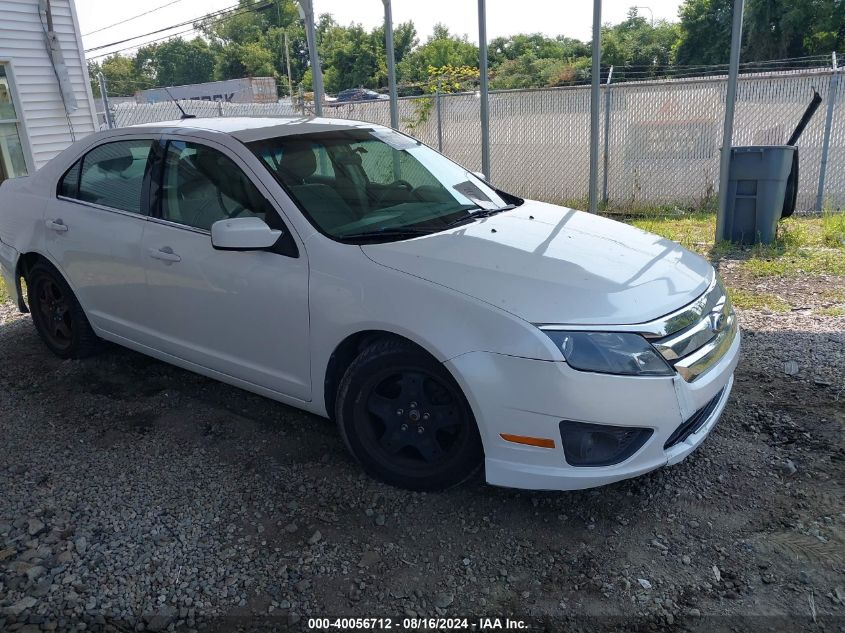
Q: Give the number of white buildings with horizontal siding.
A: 1